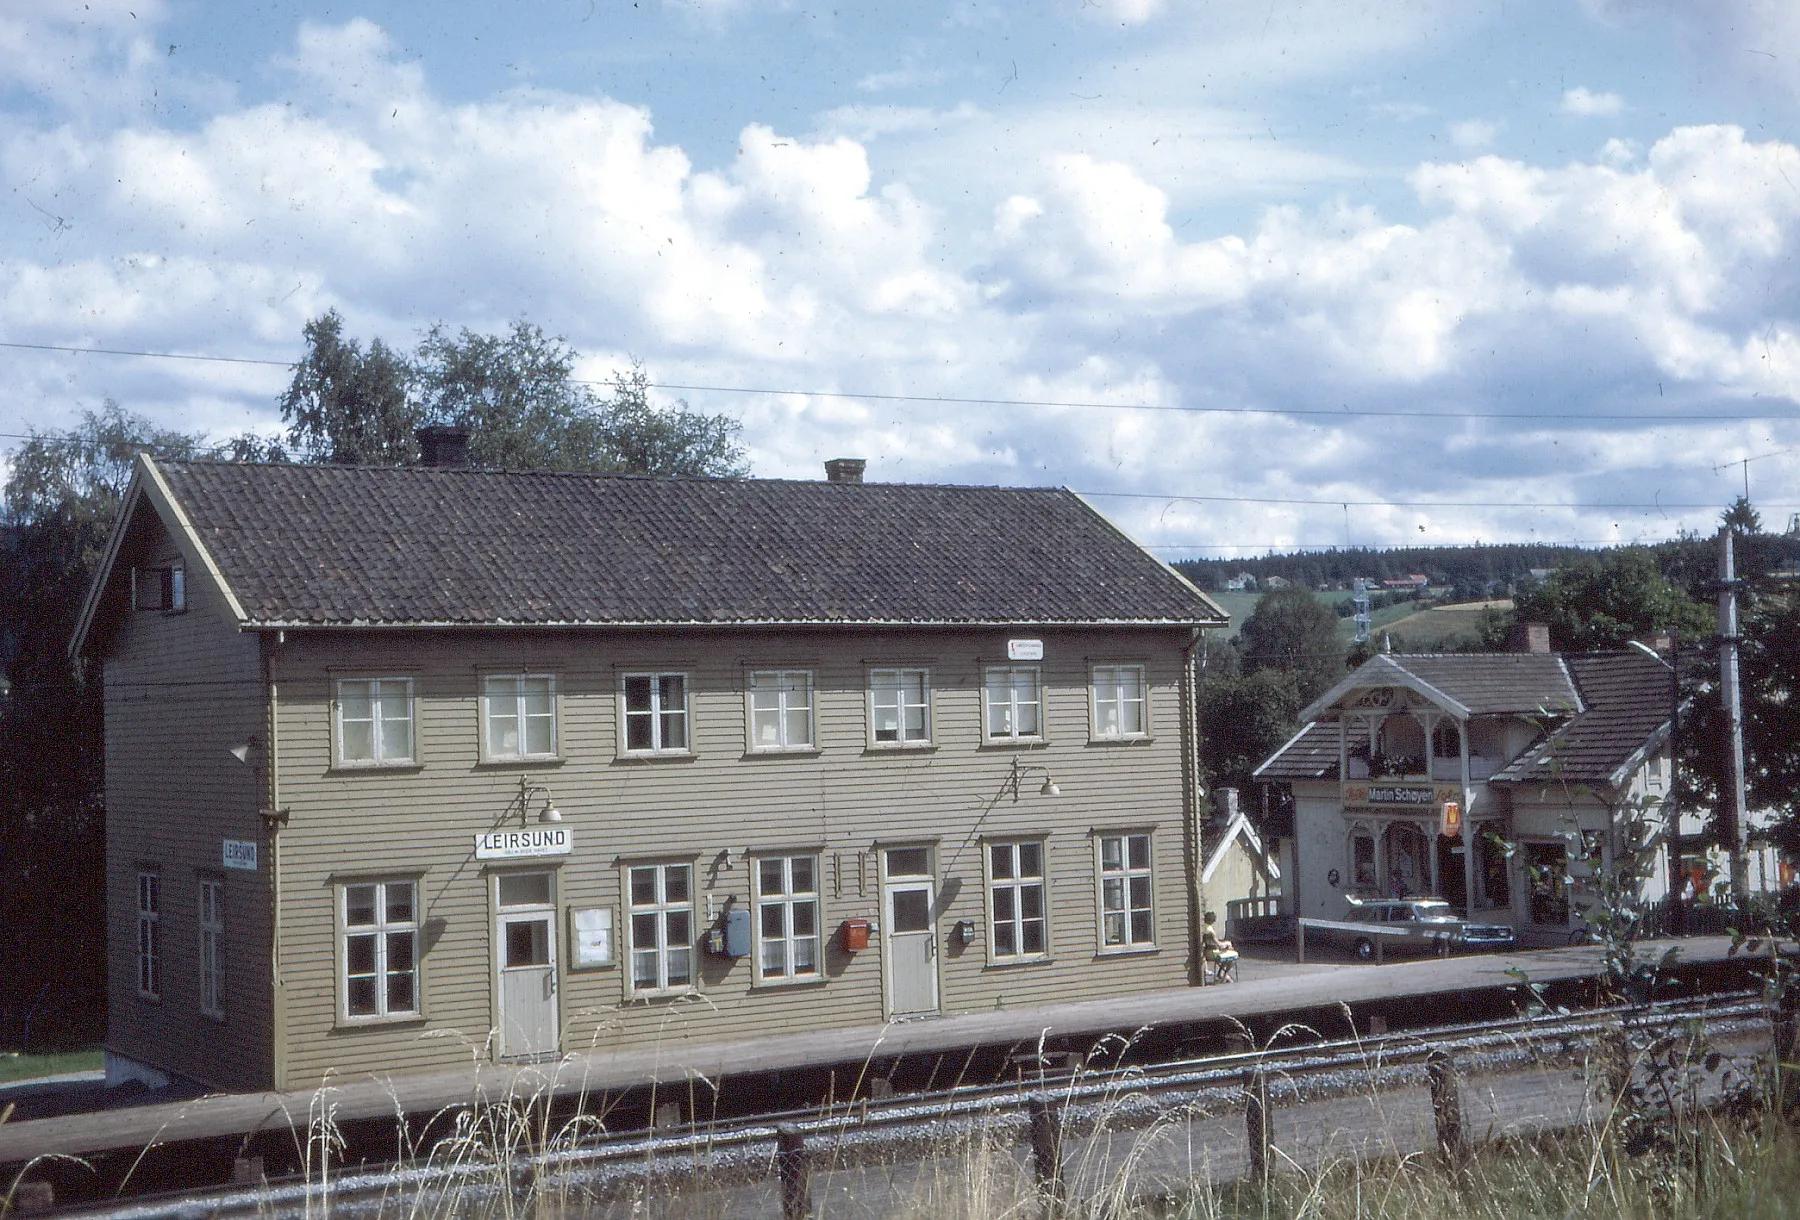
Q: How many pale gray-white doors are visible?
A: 2